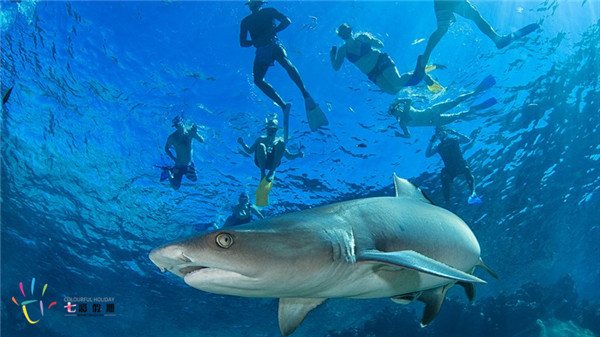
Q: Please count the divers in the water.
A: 8